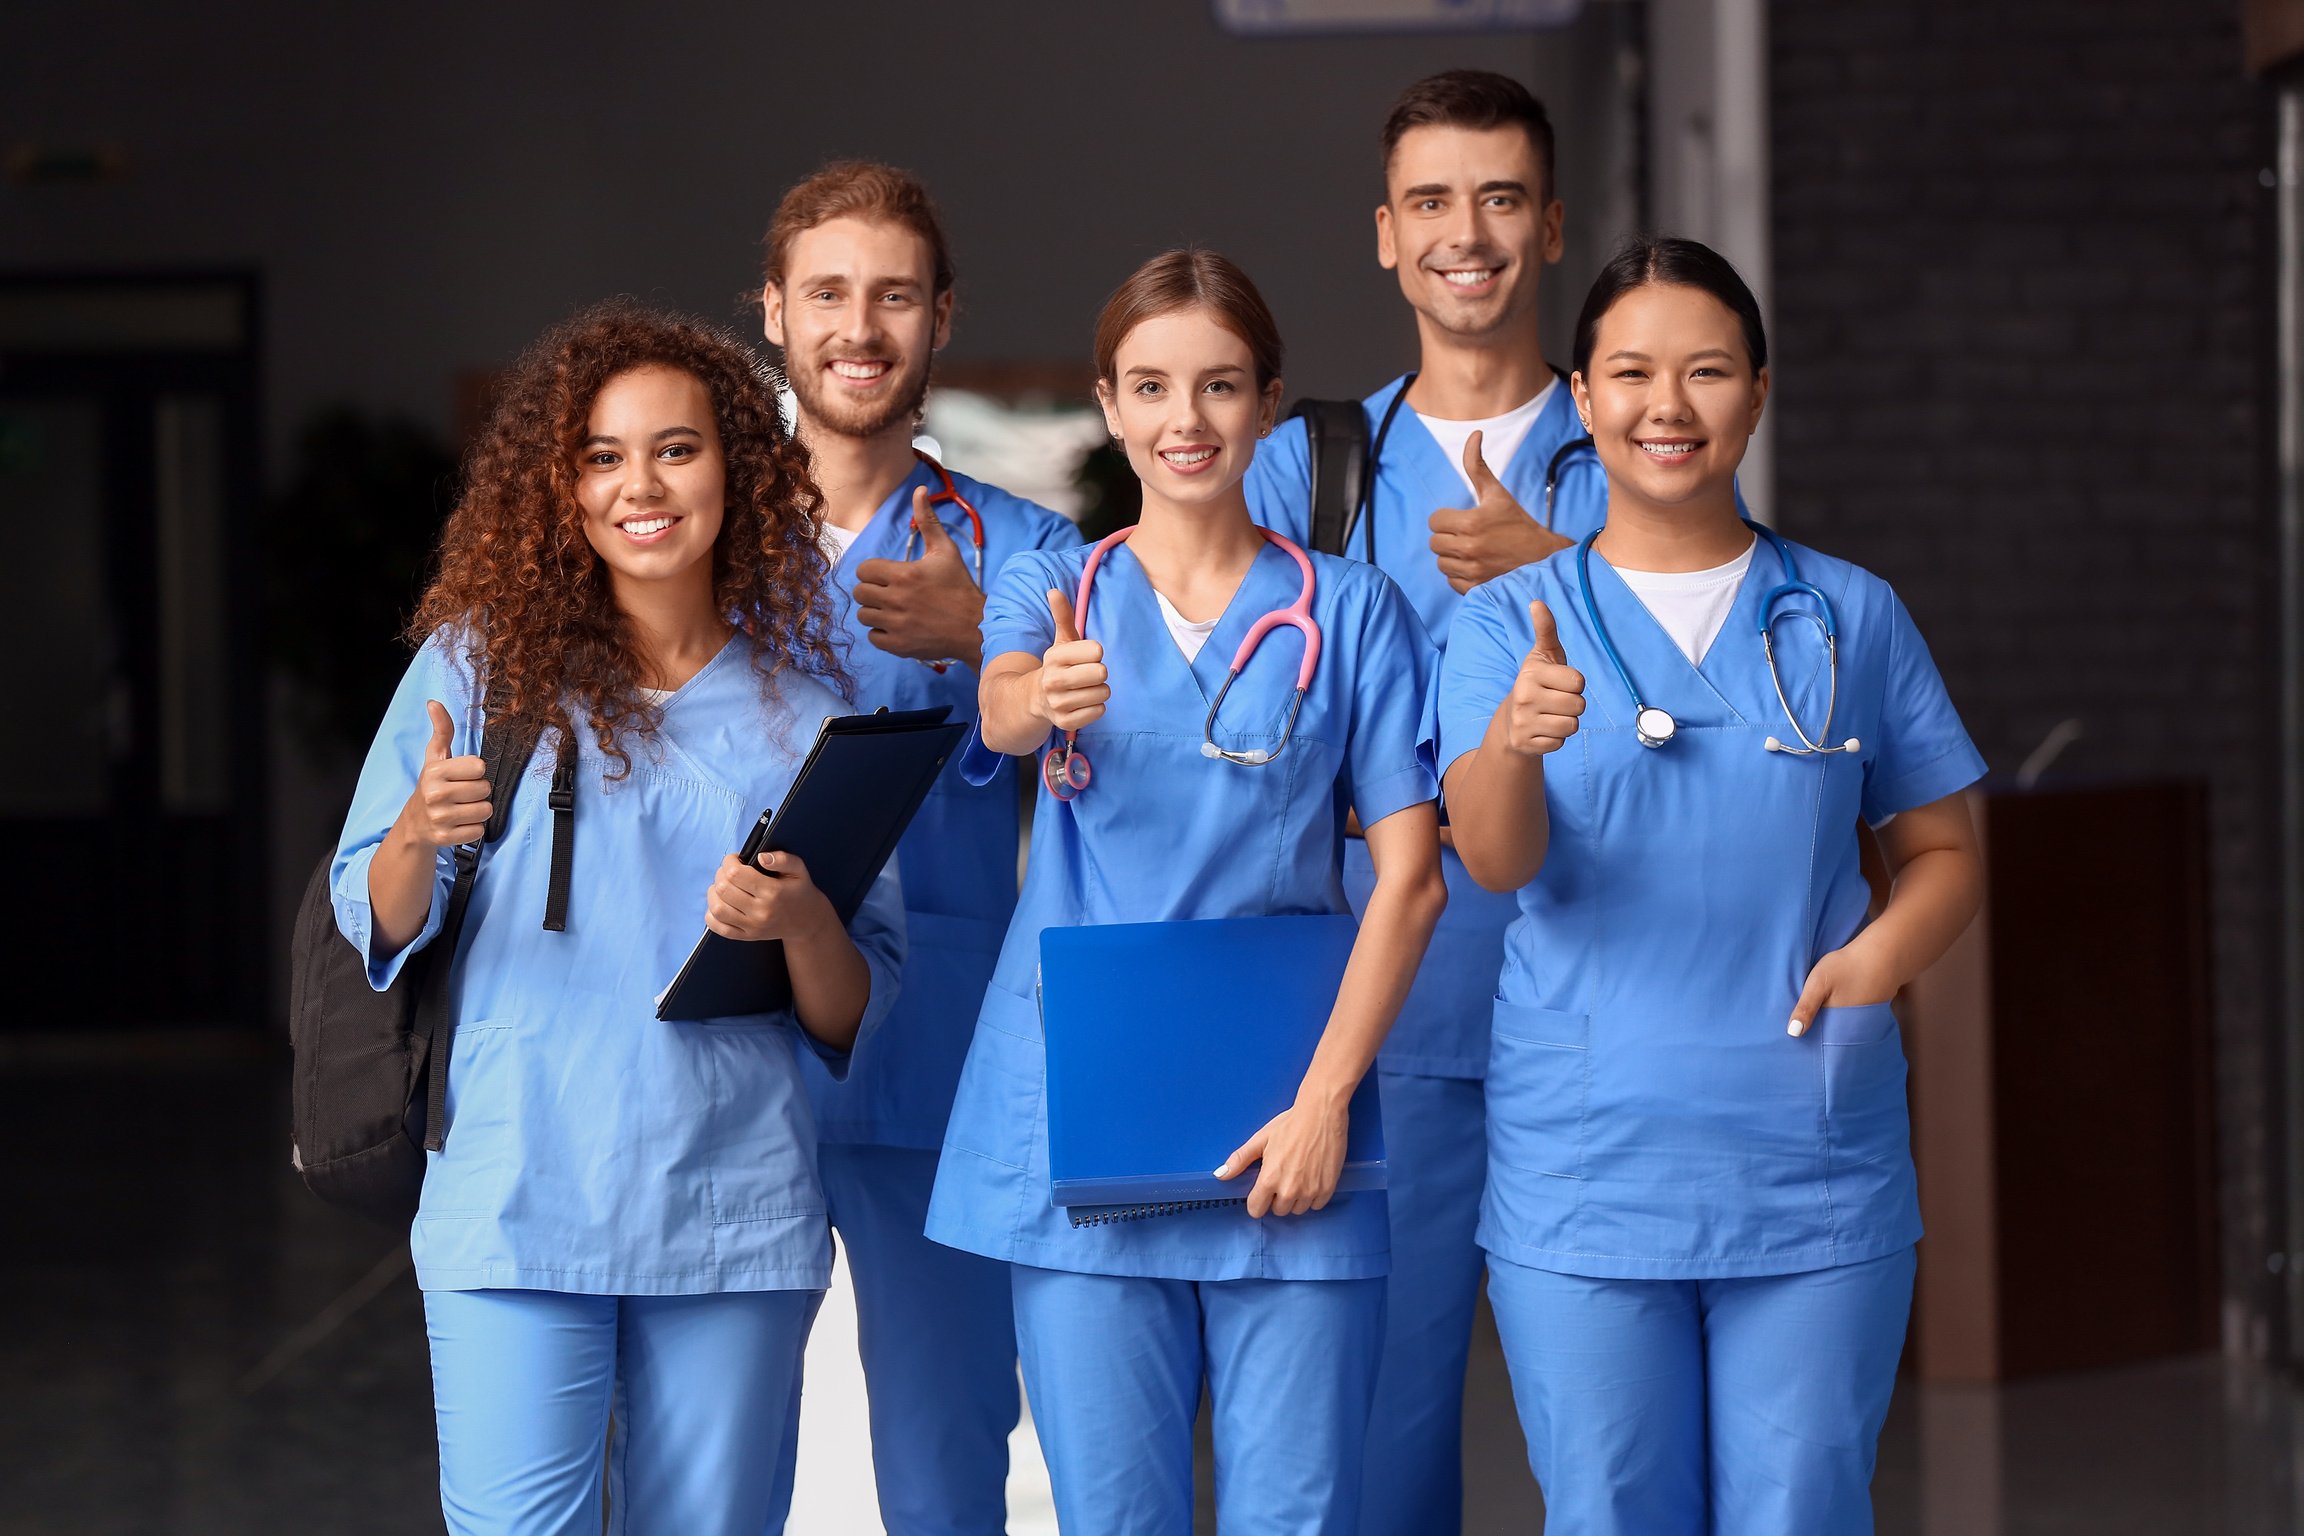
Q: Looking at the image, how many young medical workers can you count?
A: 5